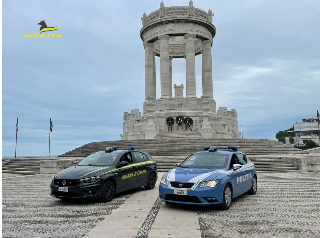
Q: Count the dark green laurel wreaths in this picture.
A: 3